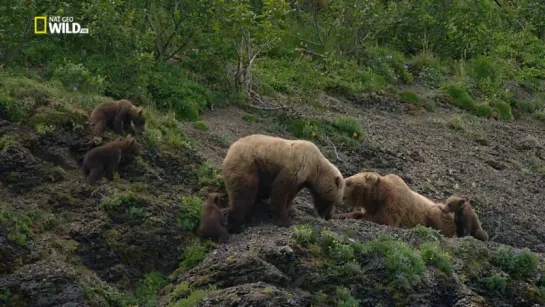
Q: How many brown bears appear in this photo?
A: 6